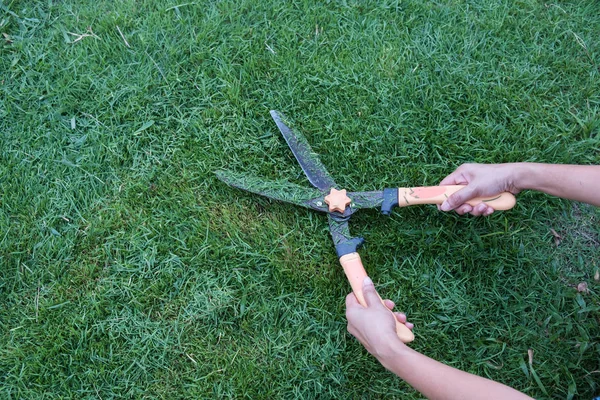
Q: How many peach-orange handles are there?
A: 2